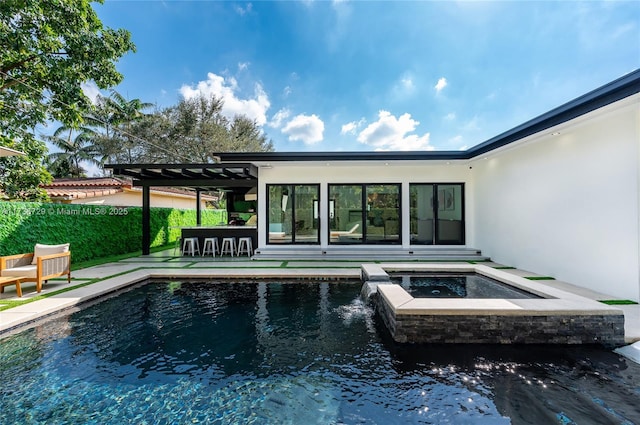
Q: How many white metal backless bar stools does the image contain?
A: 4